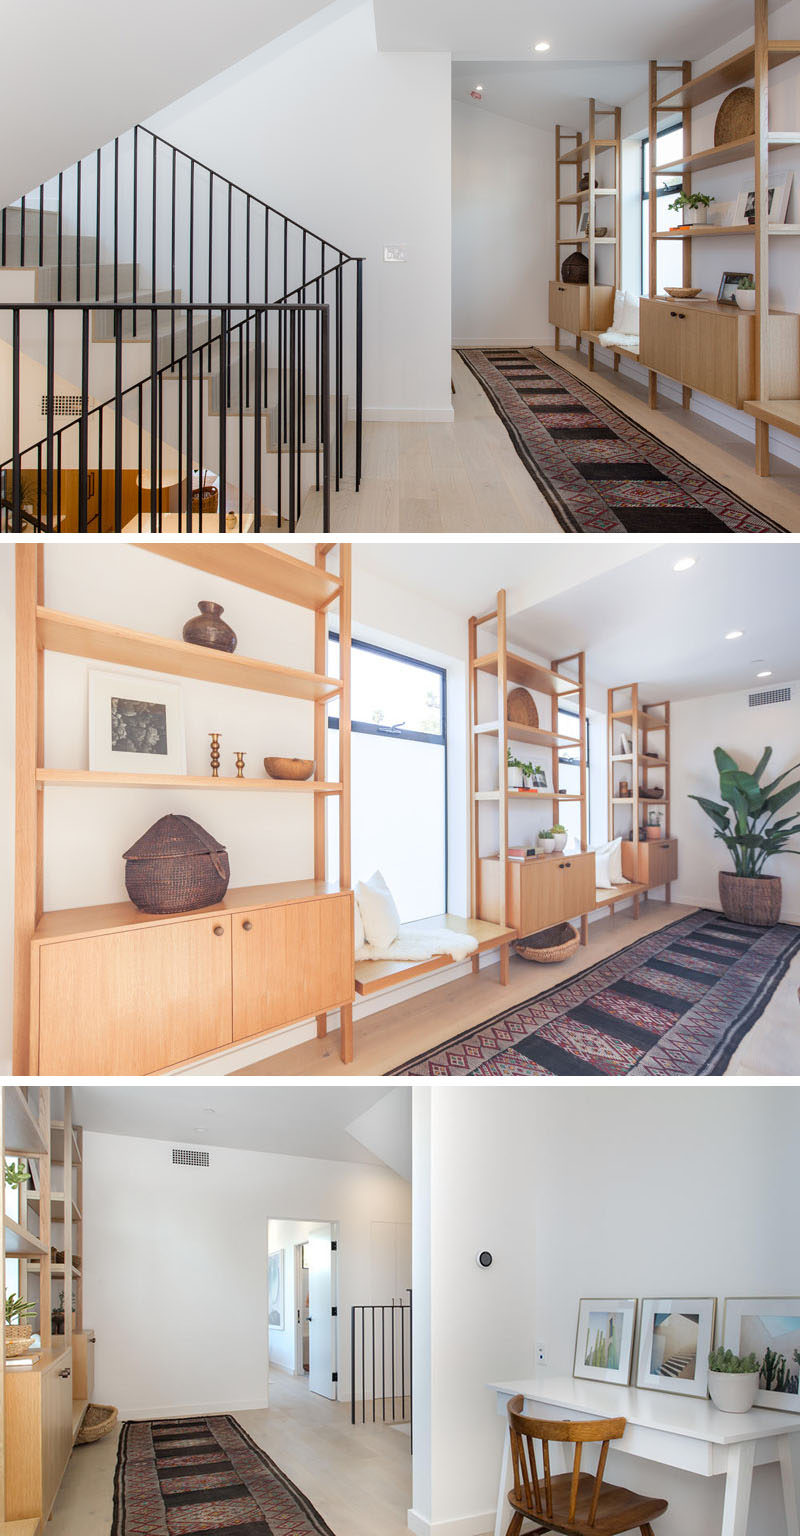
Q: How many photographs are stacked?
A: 3